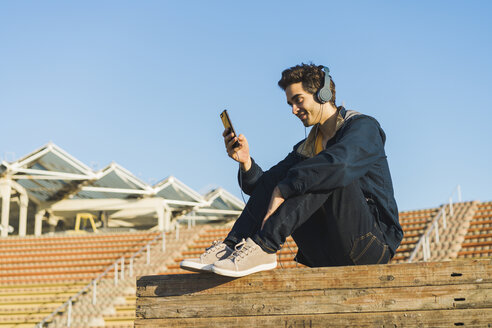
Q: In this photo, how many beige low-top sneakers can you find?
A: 2